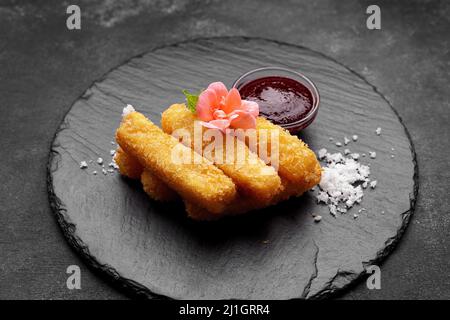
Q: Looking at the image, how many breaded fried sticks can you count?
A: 6